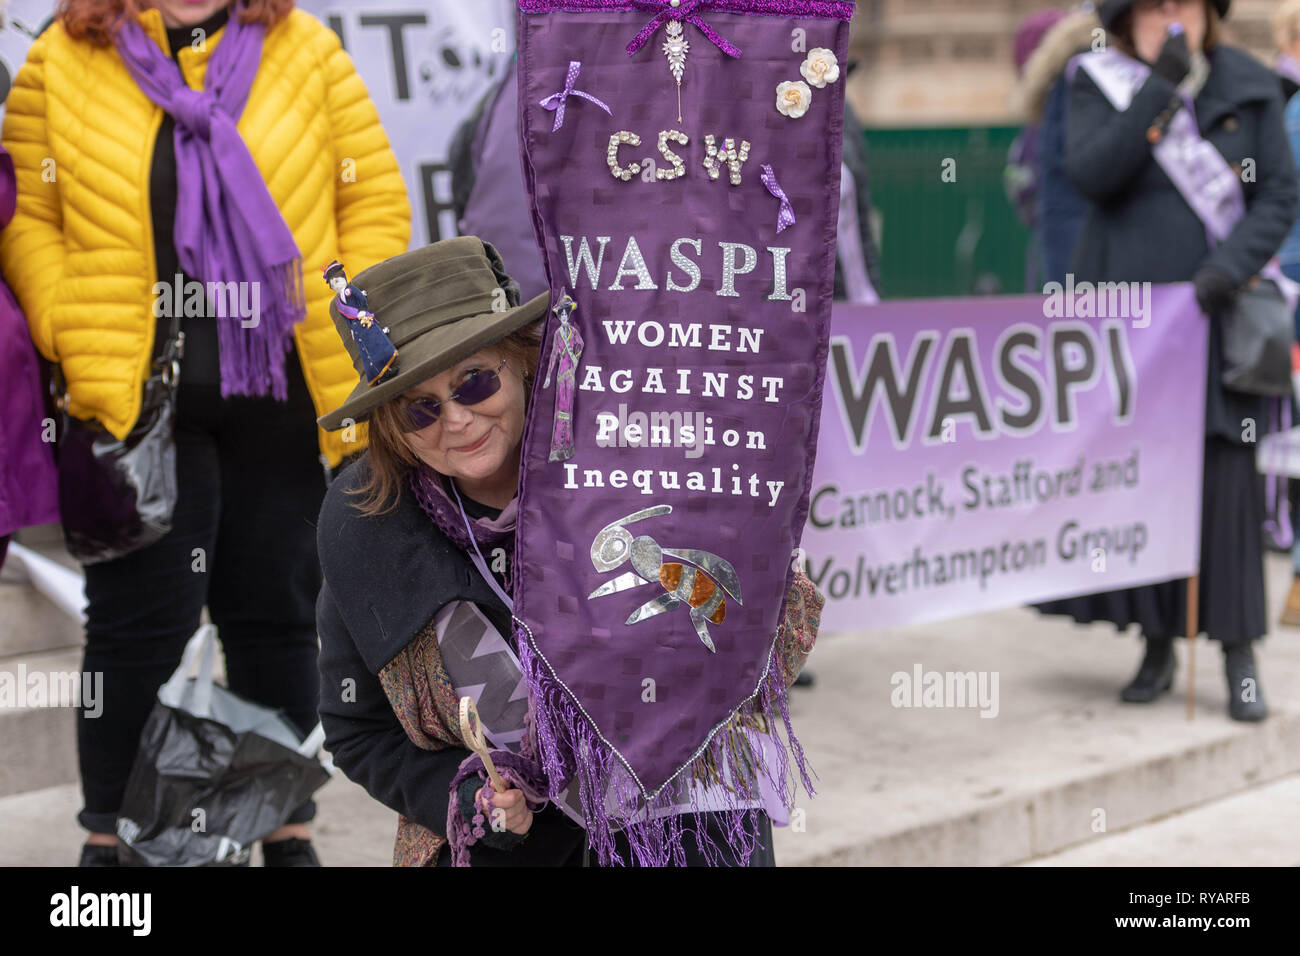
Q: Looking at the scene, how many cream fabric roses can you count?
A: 2